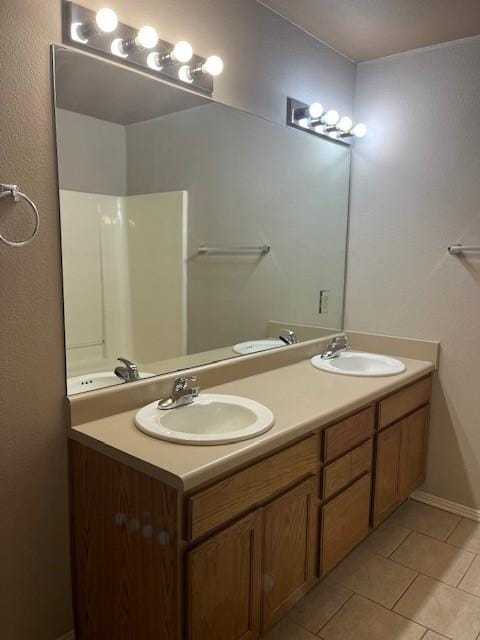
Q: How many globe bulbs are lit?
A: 8